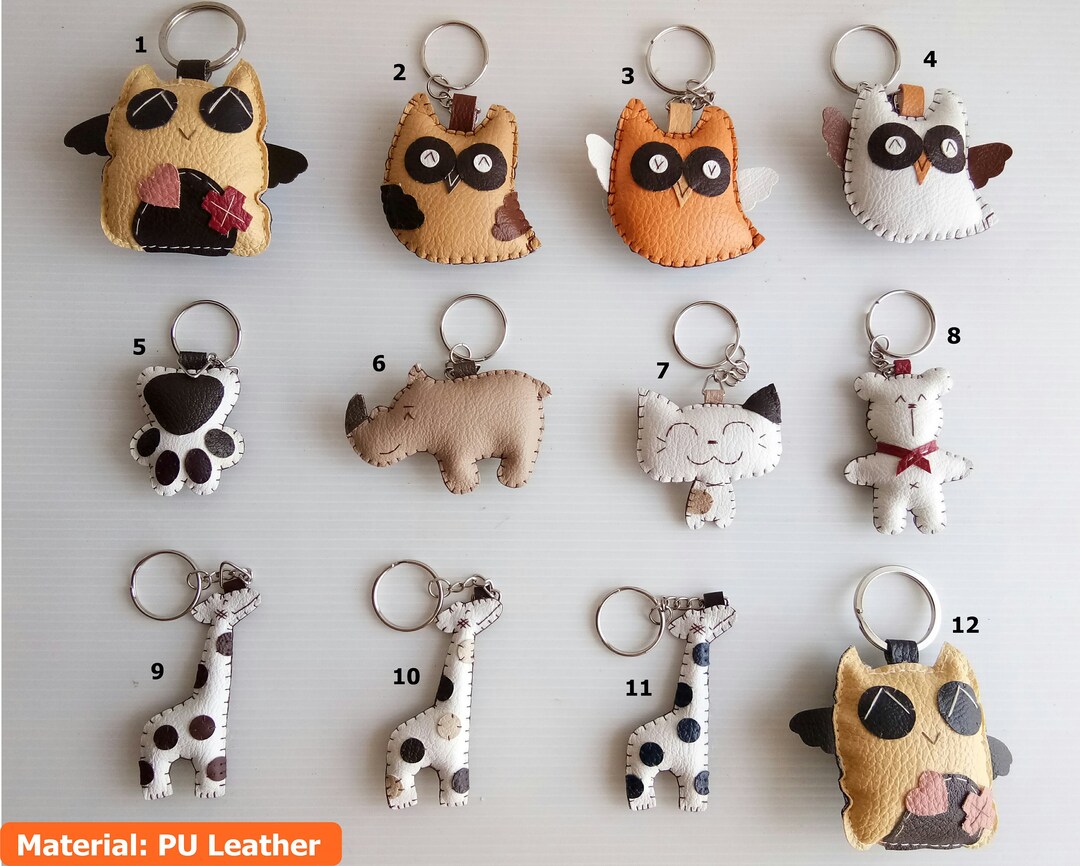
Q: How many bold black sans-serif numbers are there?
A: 12